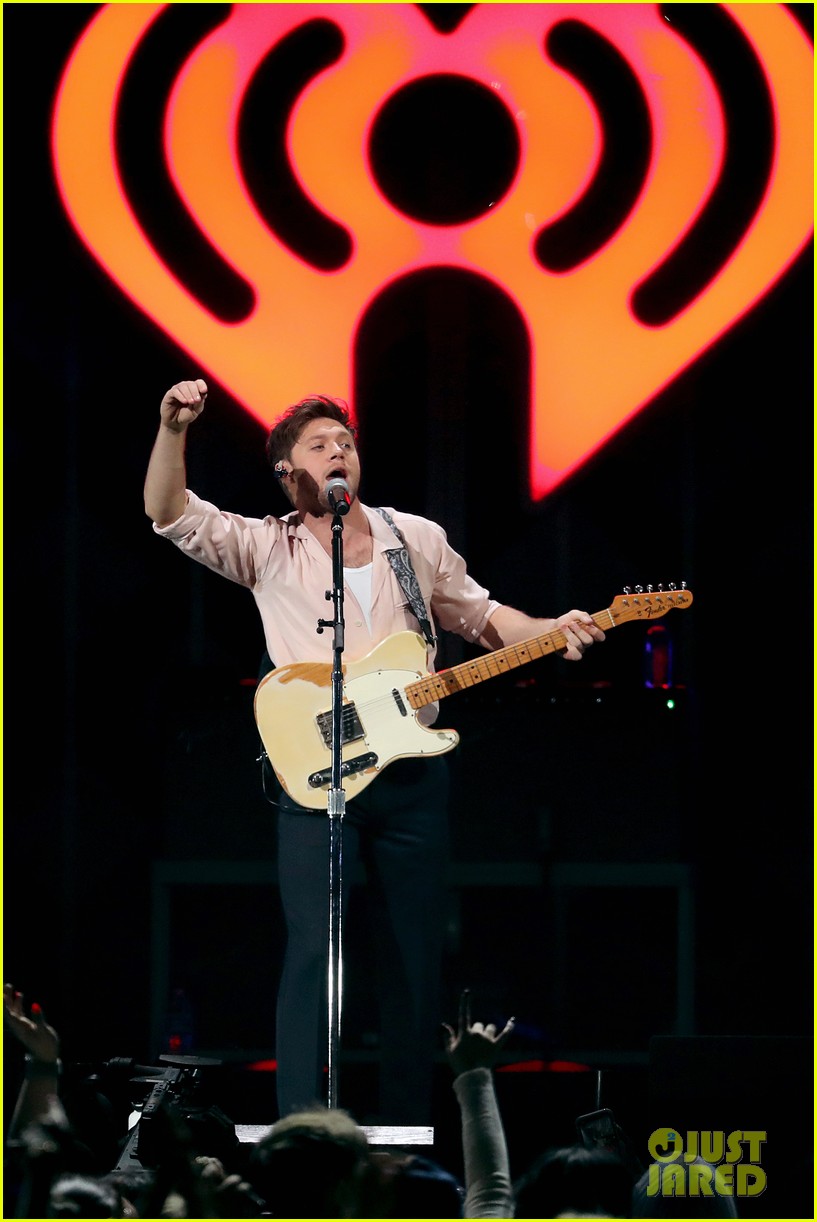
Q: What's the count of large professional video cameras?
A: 1